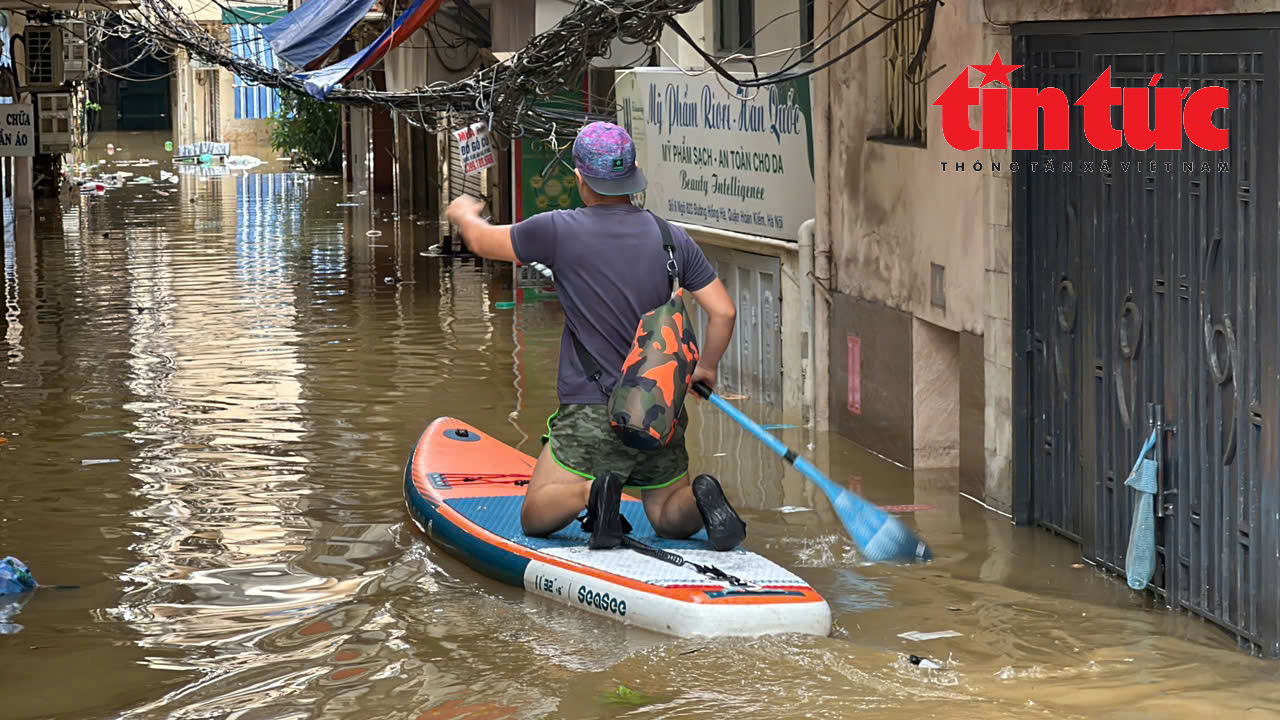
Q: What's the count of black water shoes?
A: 2